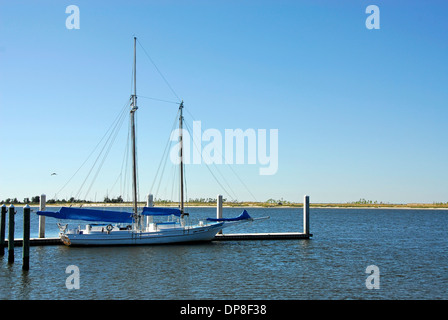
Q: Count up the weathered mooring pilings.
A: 3